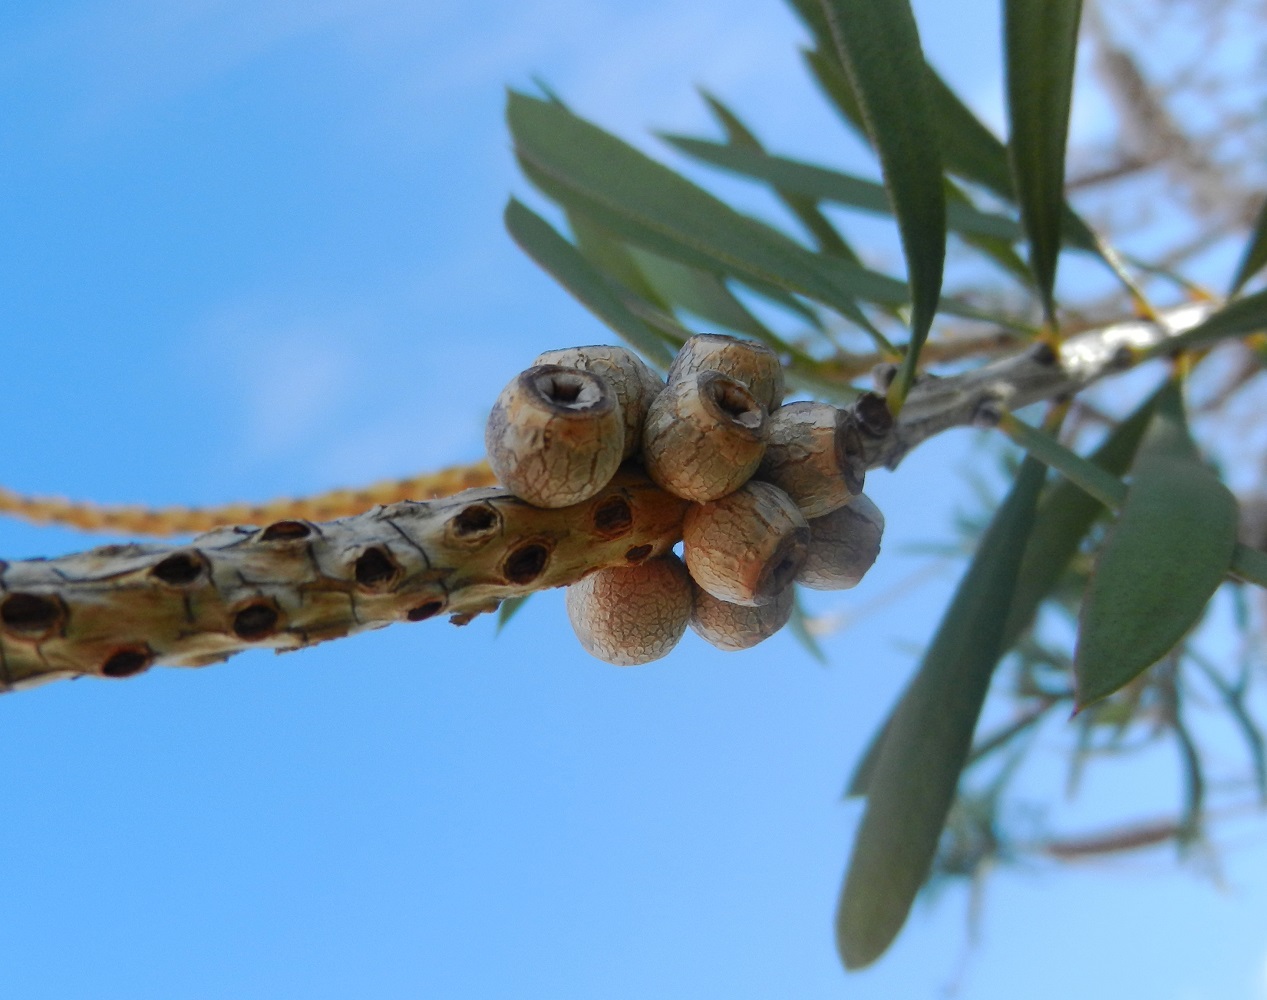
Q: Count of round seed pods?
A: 9